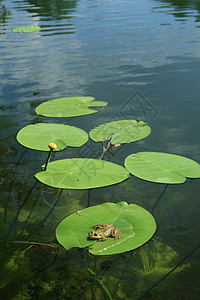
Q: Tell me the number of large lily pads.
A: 6